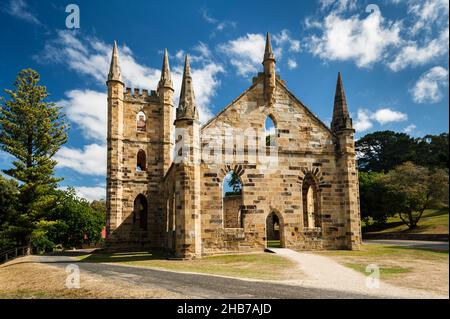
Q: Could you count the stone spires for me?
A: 5